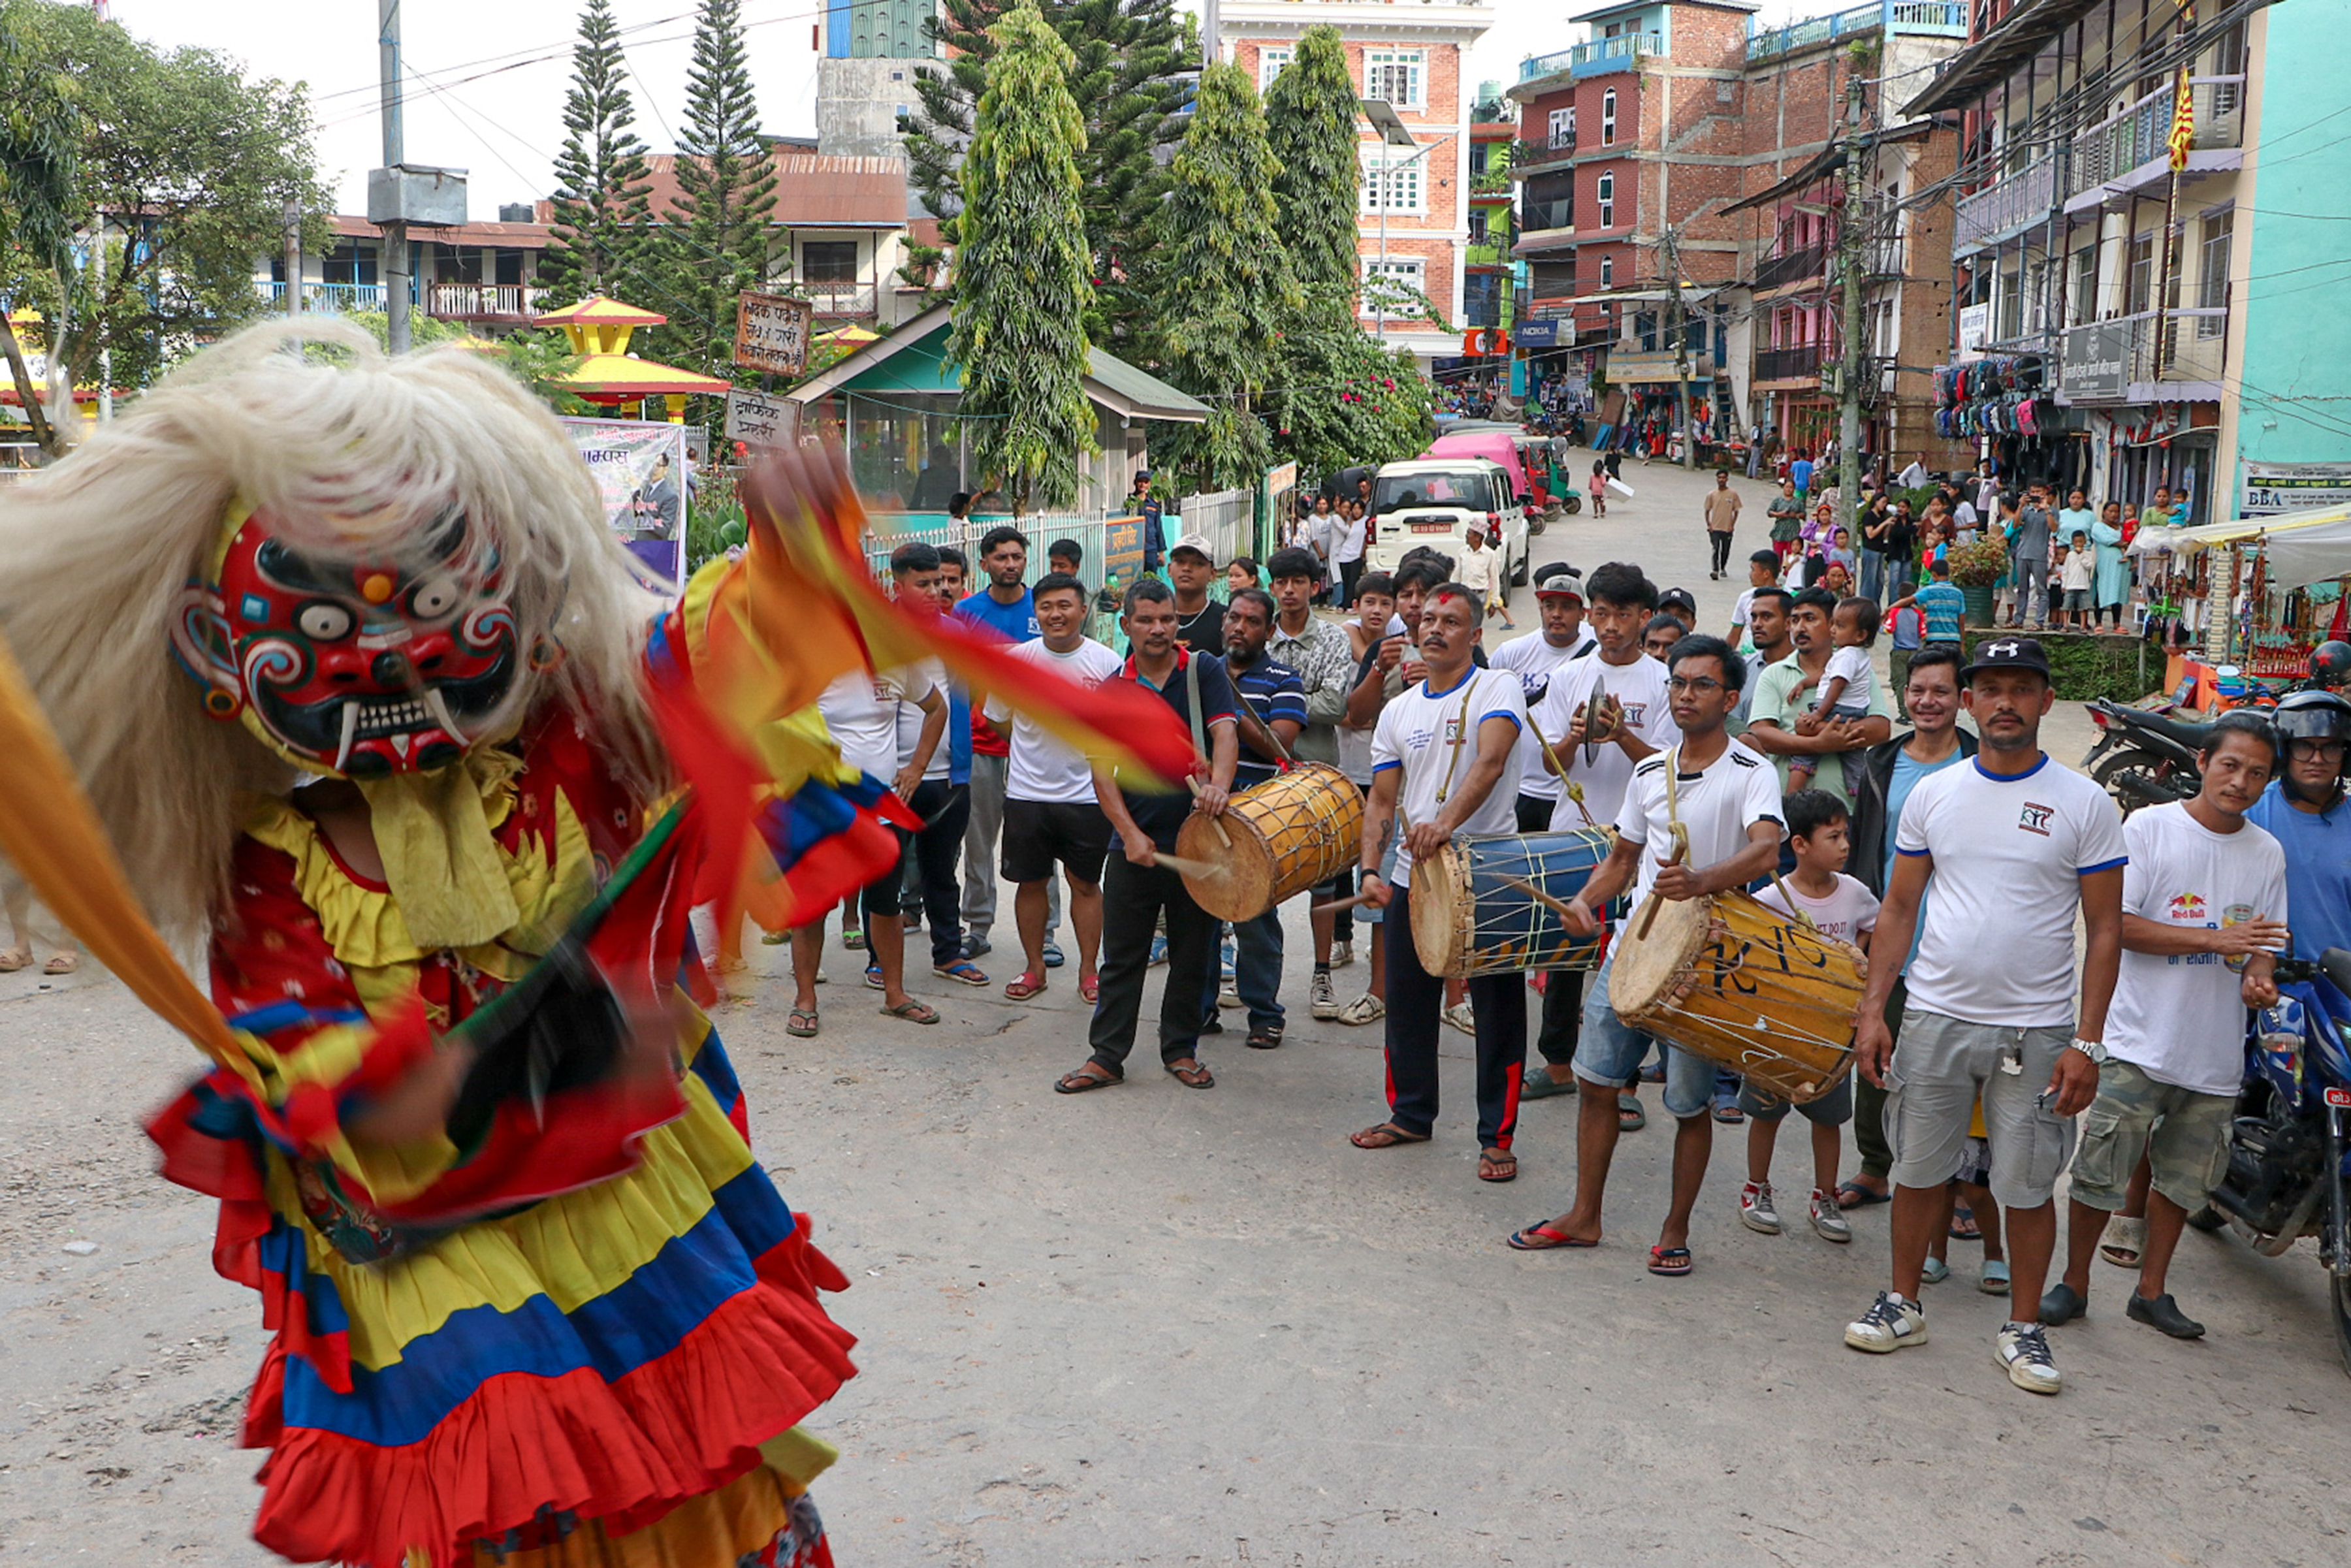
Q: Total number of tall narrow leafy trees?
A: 3